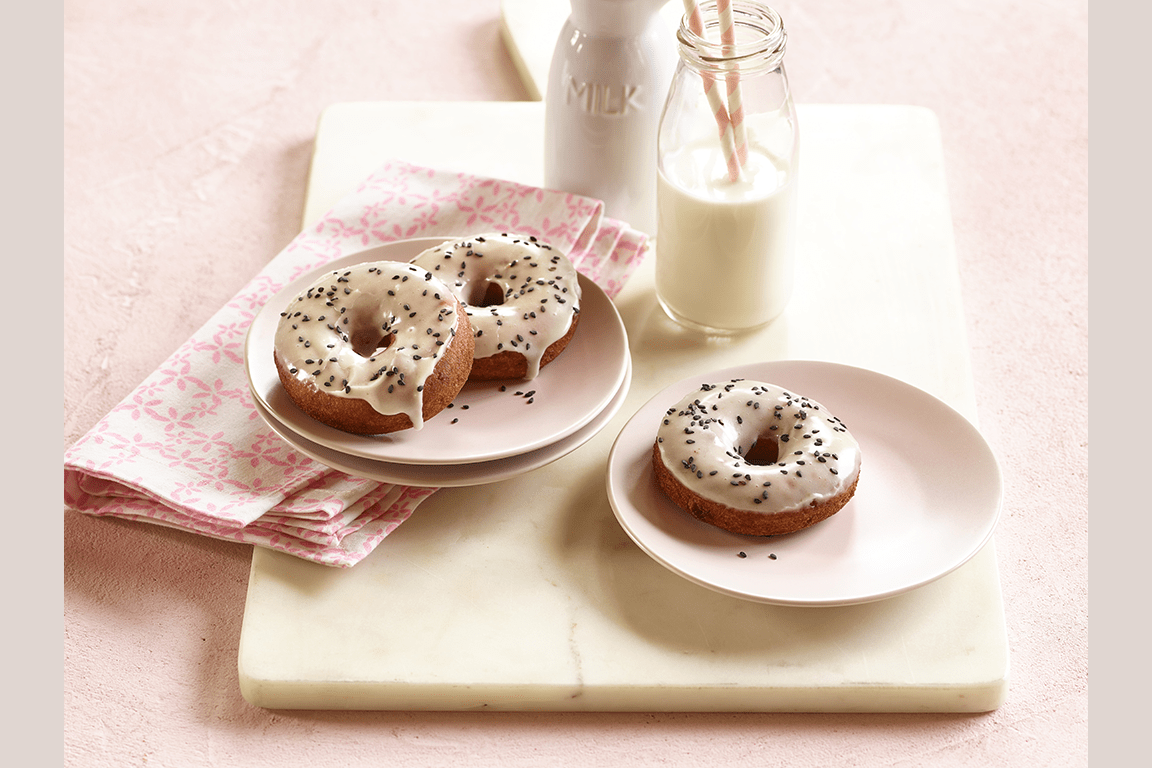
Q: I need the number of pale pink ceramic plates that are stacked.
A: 2